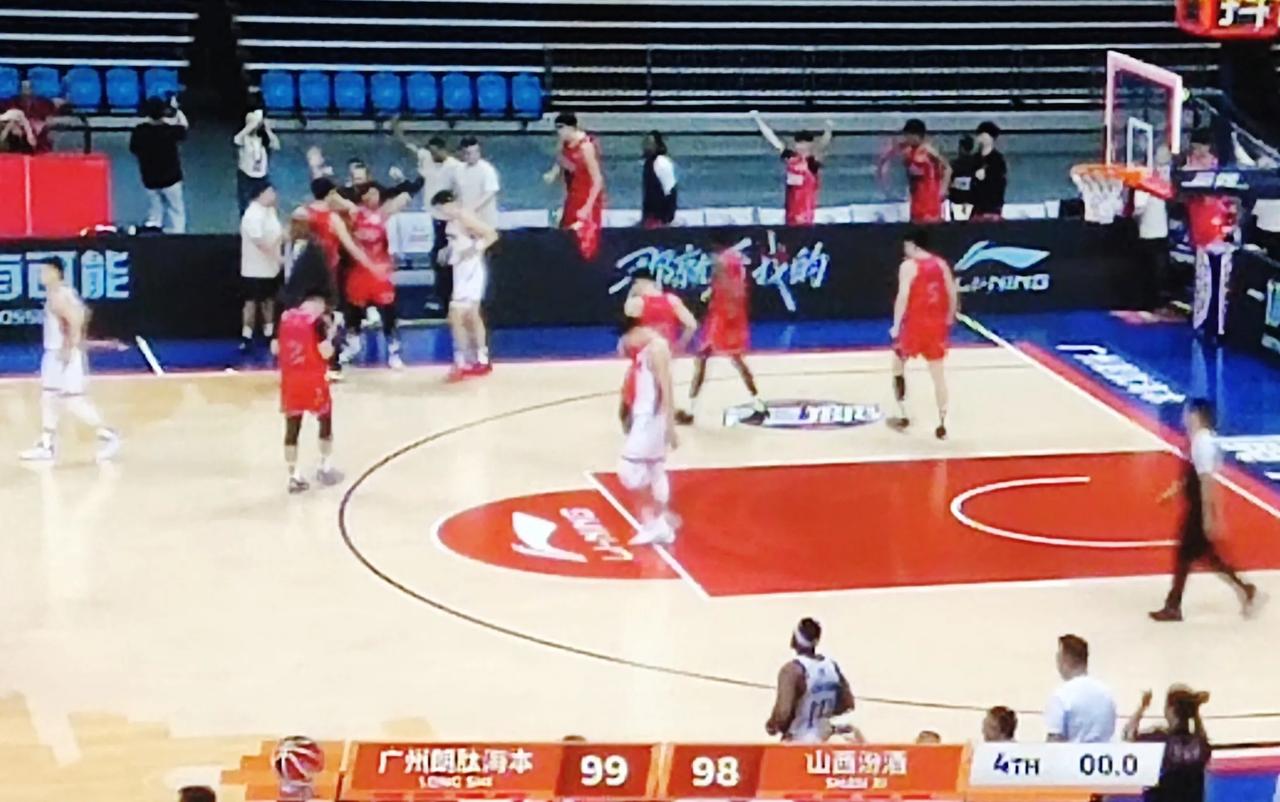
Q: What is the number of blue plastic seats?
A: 13